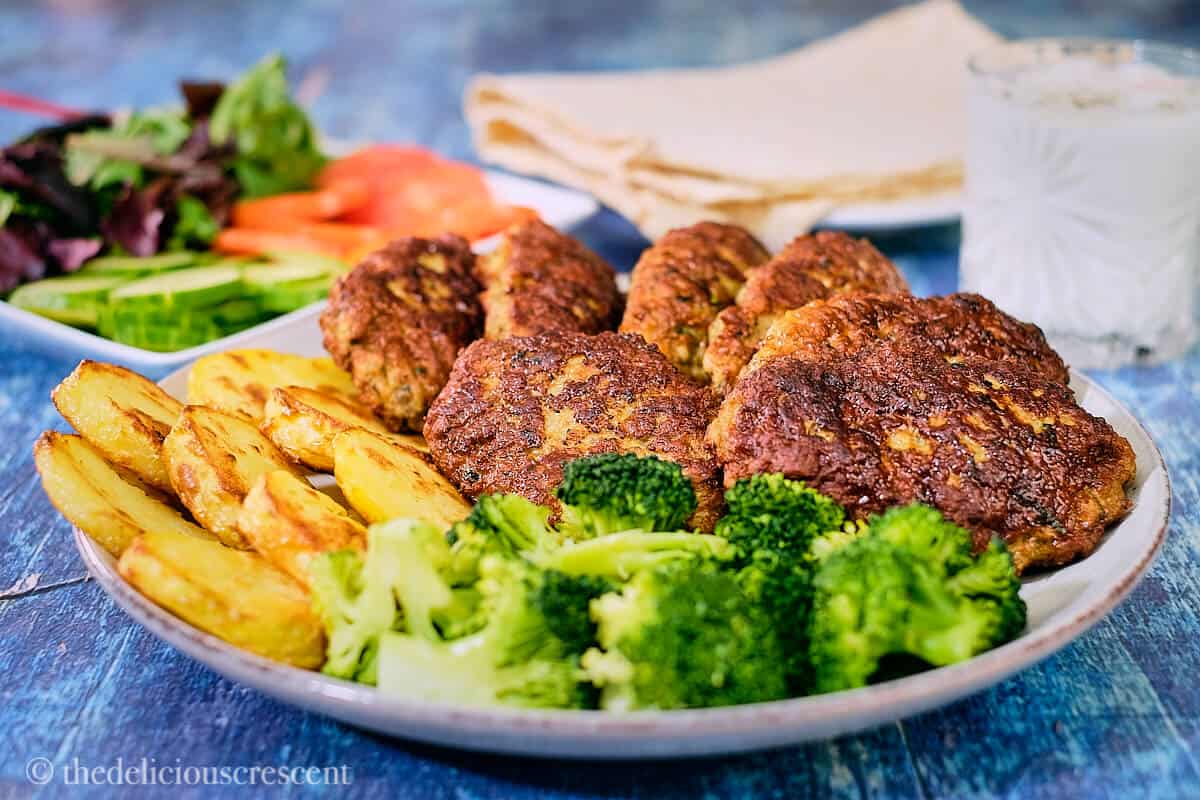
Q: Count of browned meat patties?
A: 7